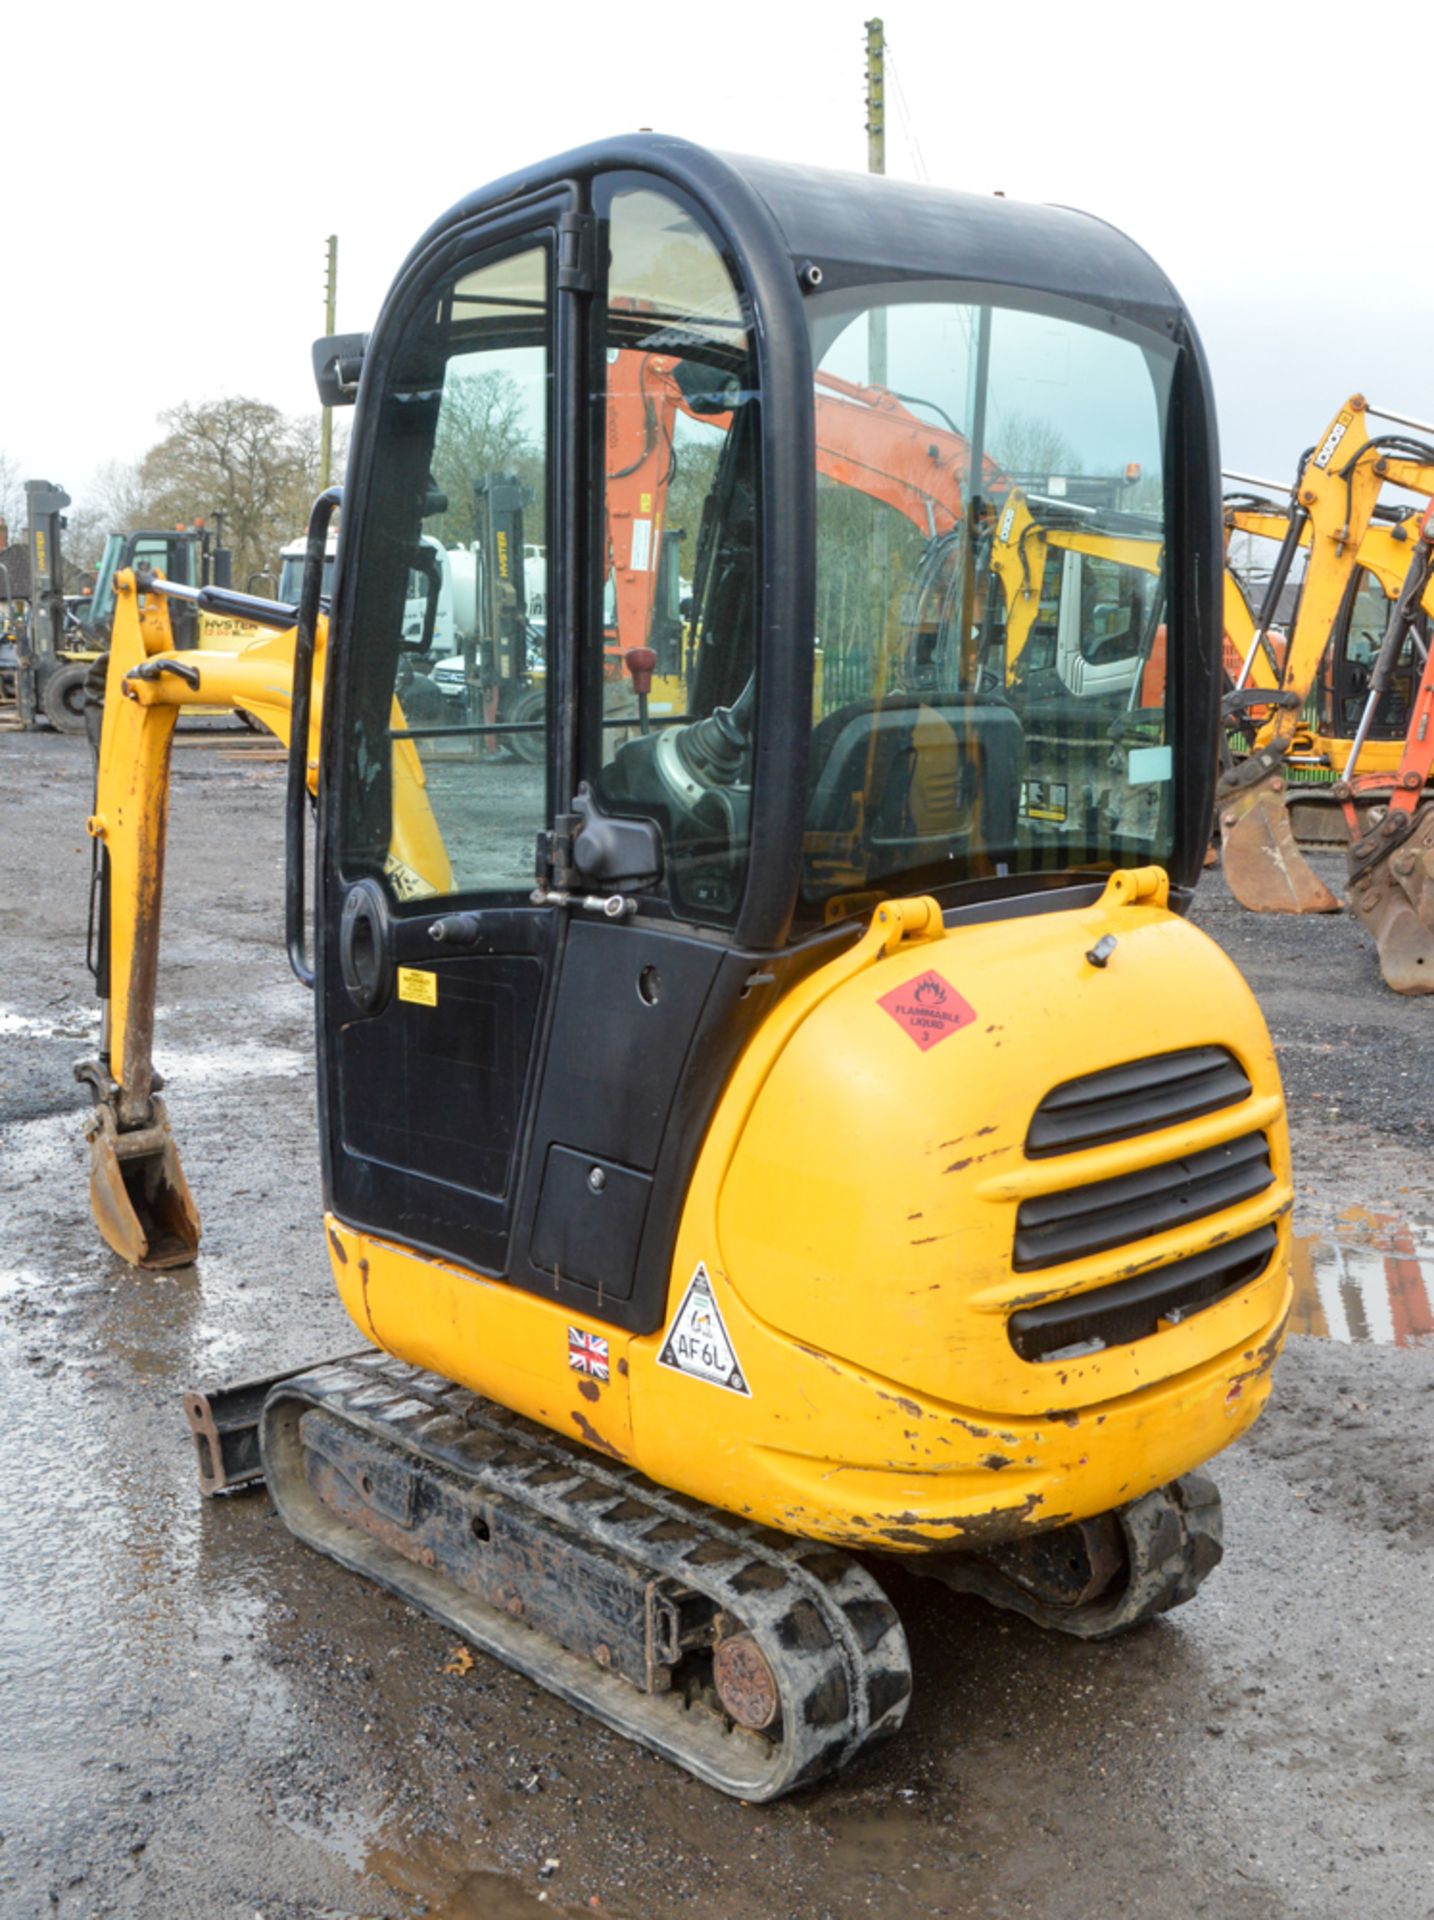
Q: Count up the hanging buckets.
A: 3